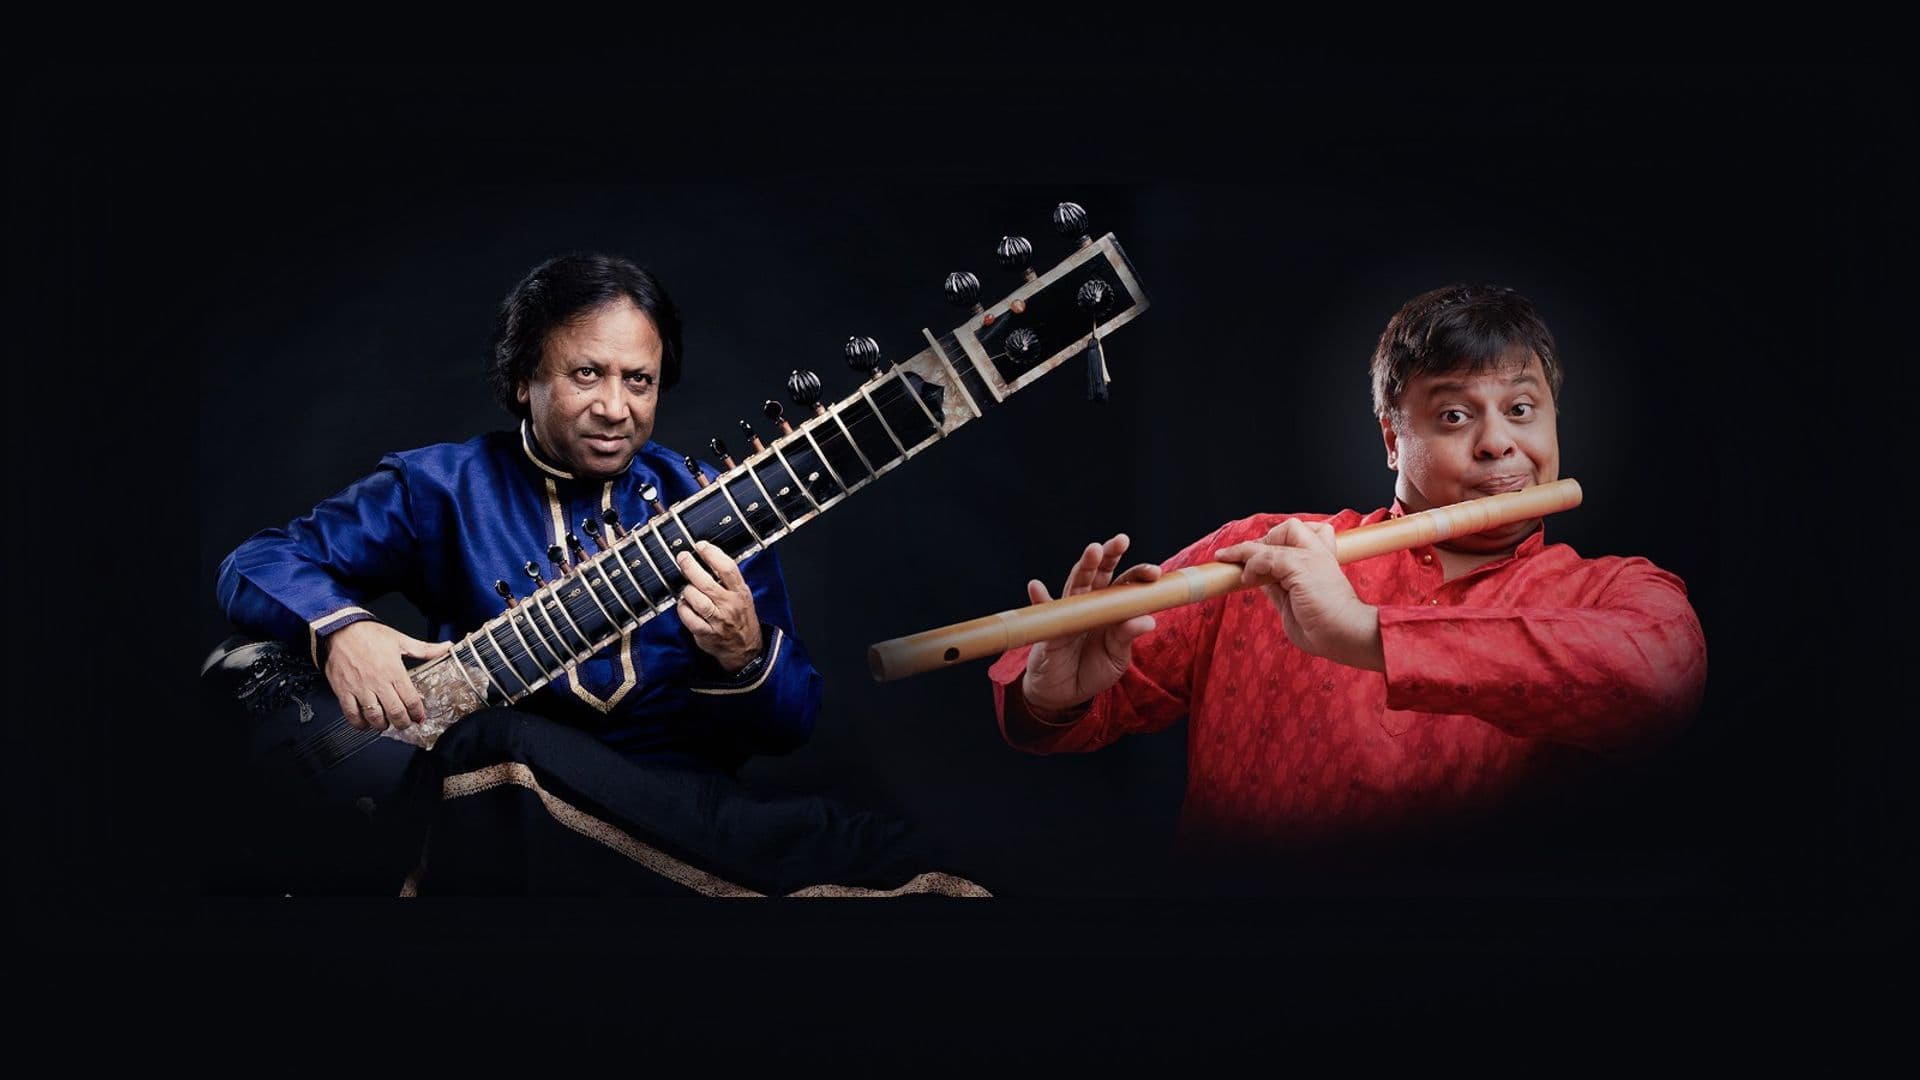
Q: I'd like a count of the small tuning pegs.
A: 11